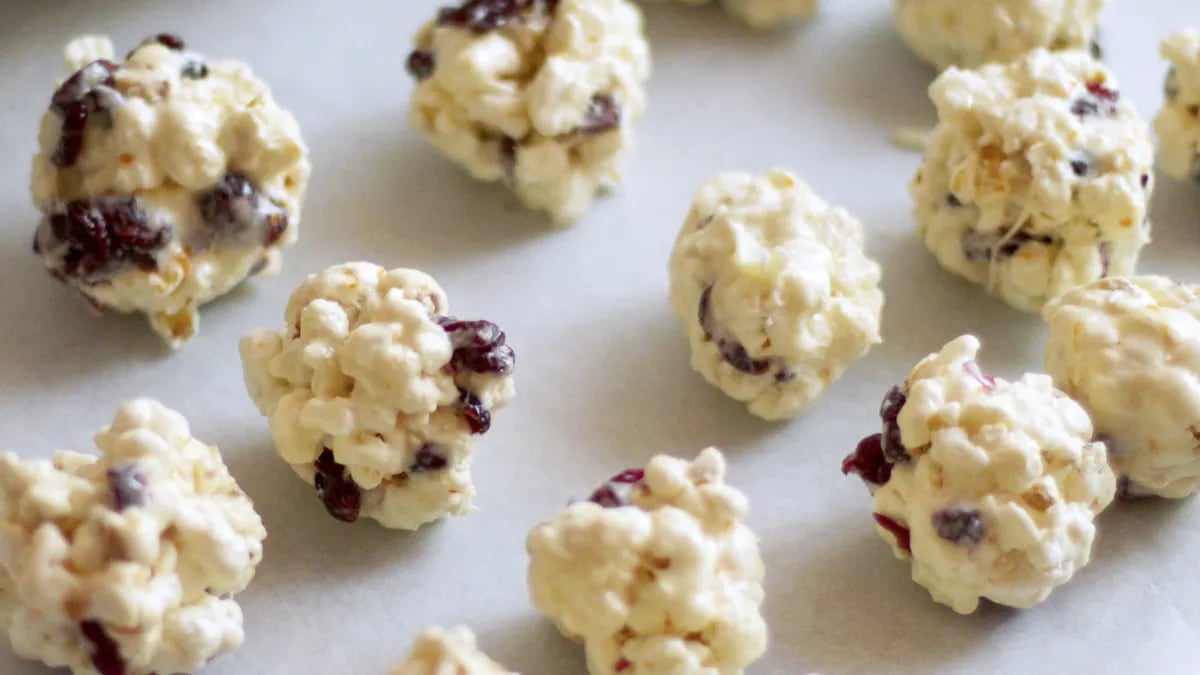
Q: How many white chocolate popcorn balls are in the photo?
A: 13